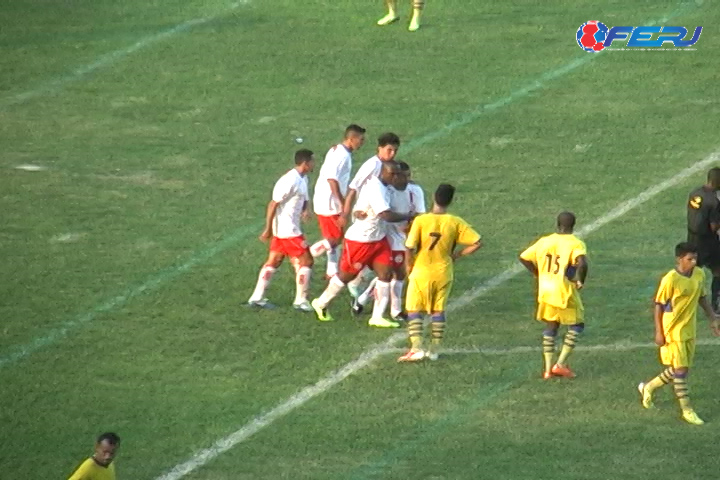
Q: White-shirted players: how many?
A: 5